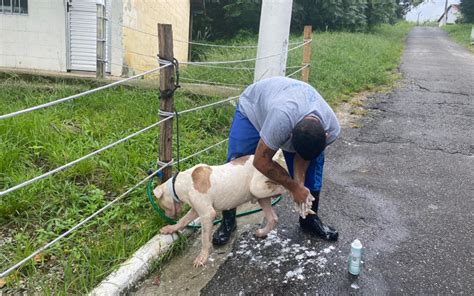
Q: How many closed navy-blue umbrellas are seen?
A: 0